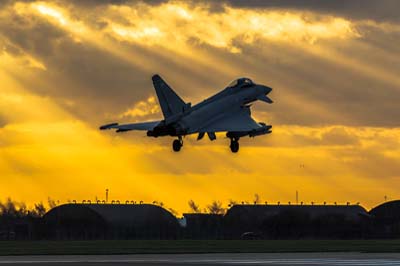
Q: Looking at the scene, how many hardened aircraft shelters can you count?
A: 3